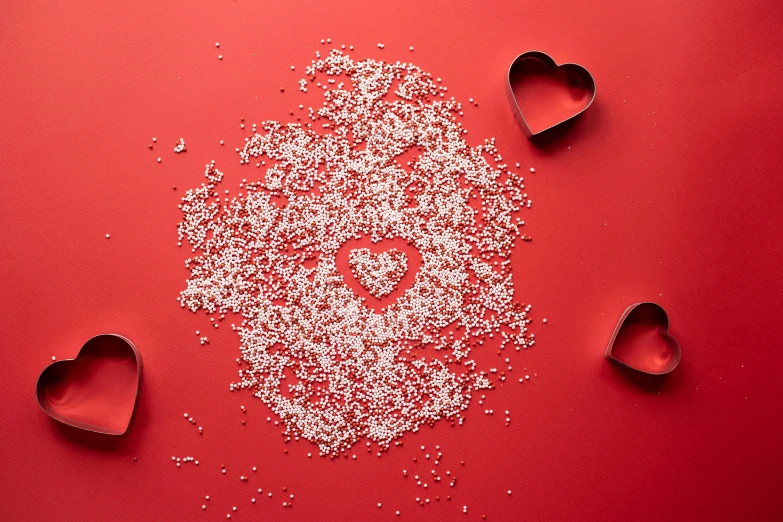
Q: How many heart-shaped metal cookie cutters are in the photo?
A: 3